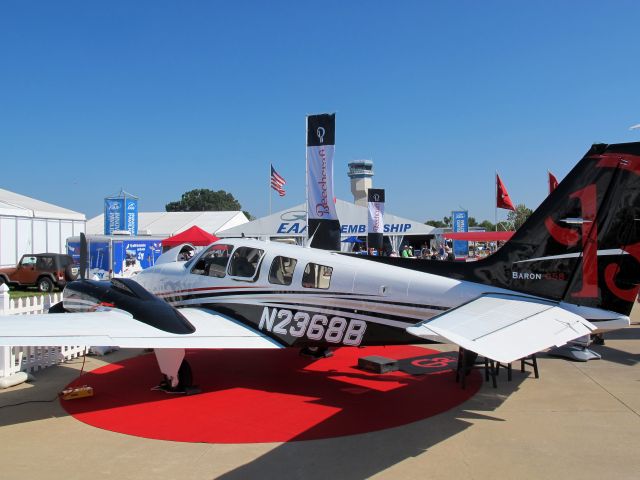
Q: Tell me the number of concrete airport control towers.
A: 1